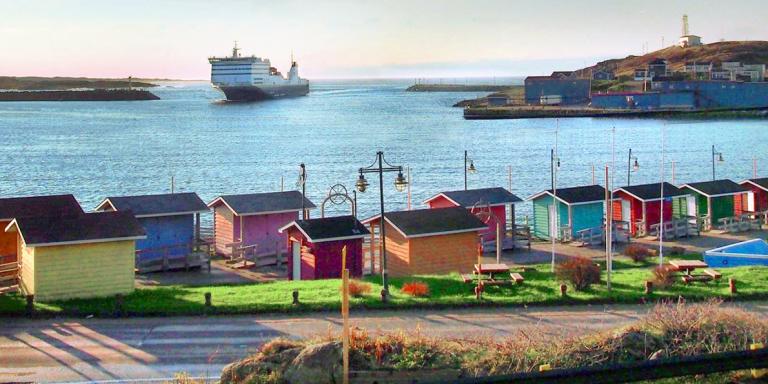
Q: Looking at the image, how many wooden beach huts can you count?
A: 11